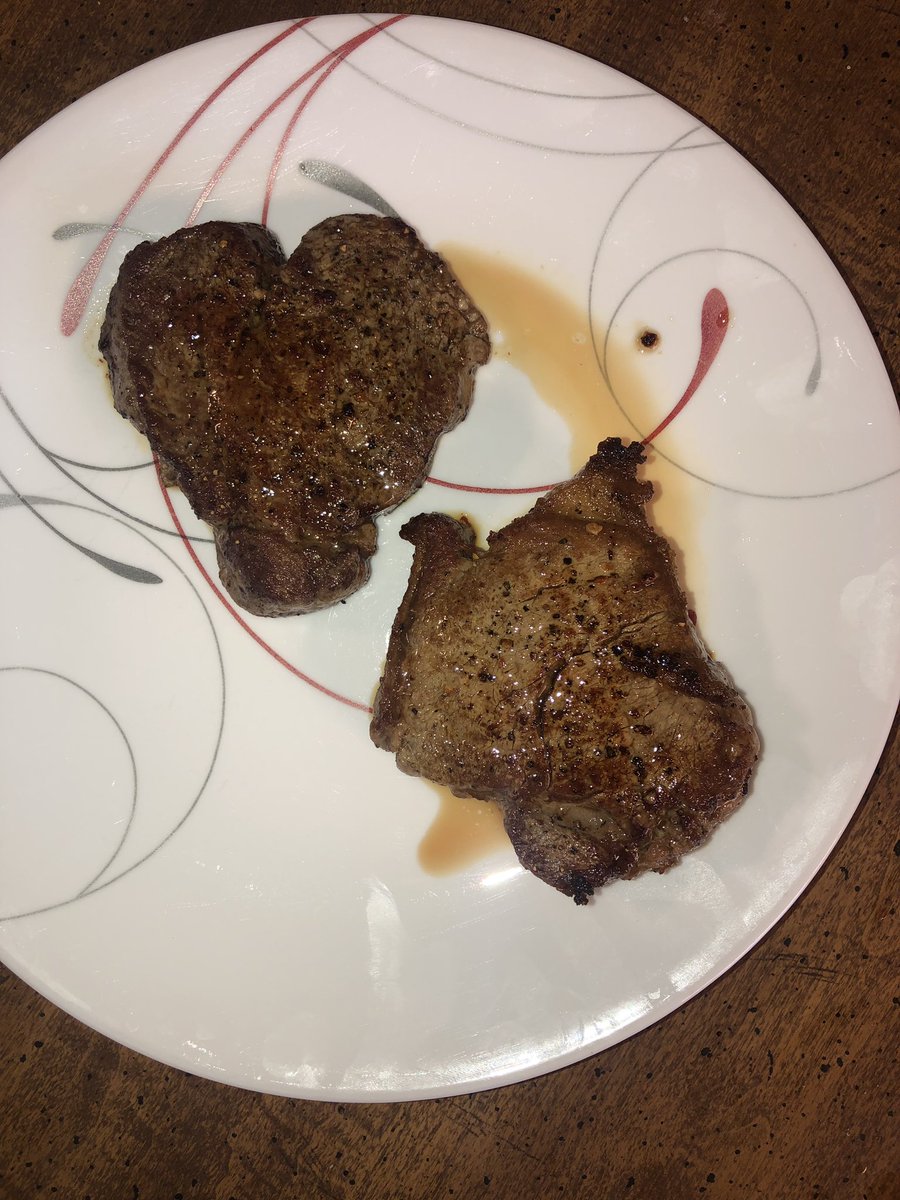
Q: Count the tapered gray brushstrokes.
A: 5